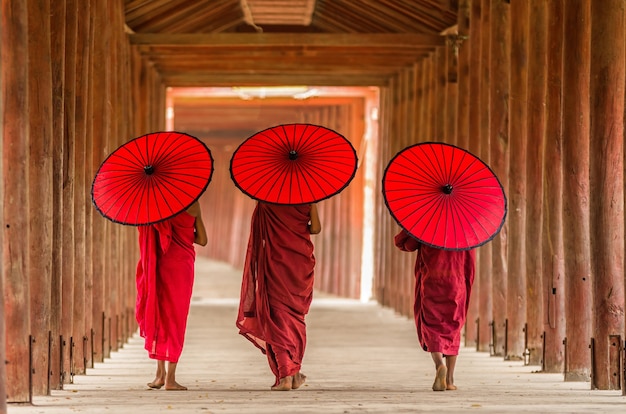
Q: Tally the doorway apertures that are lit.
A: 1